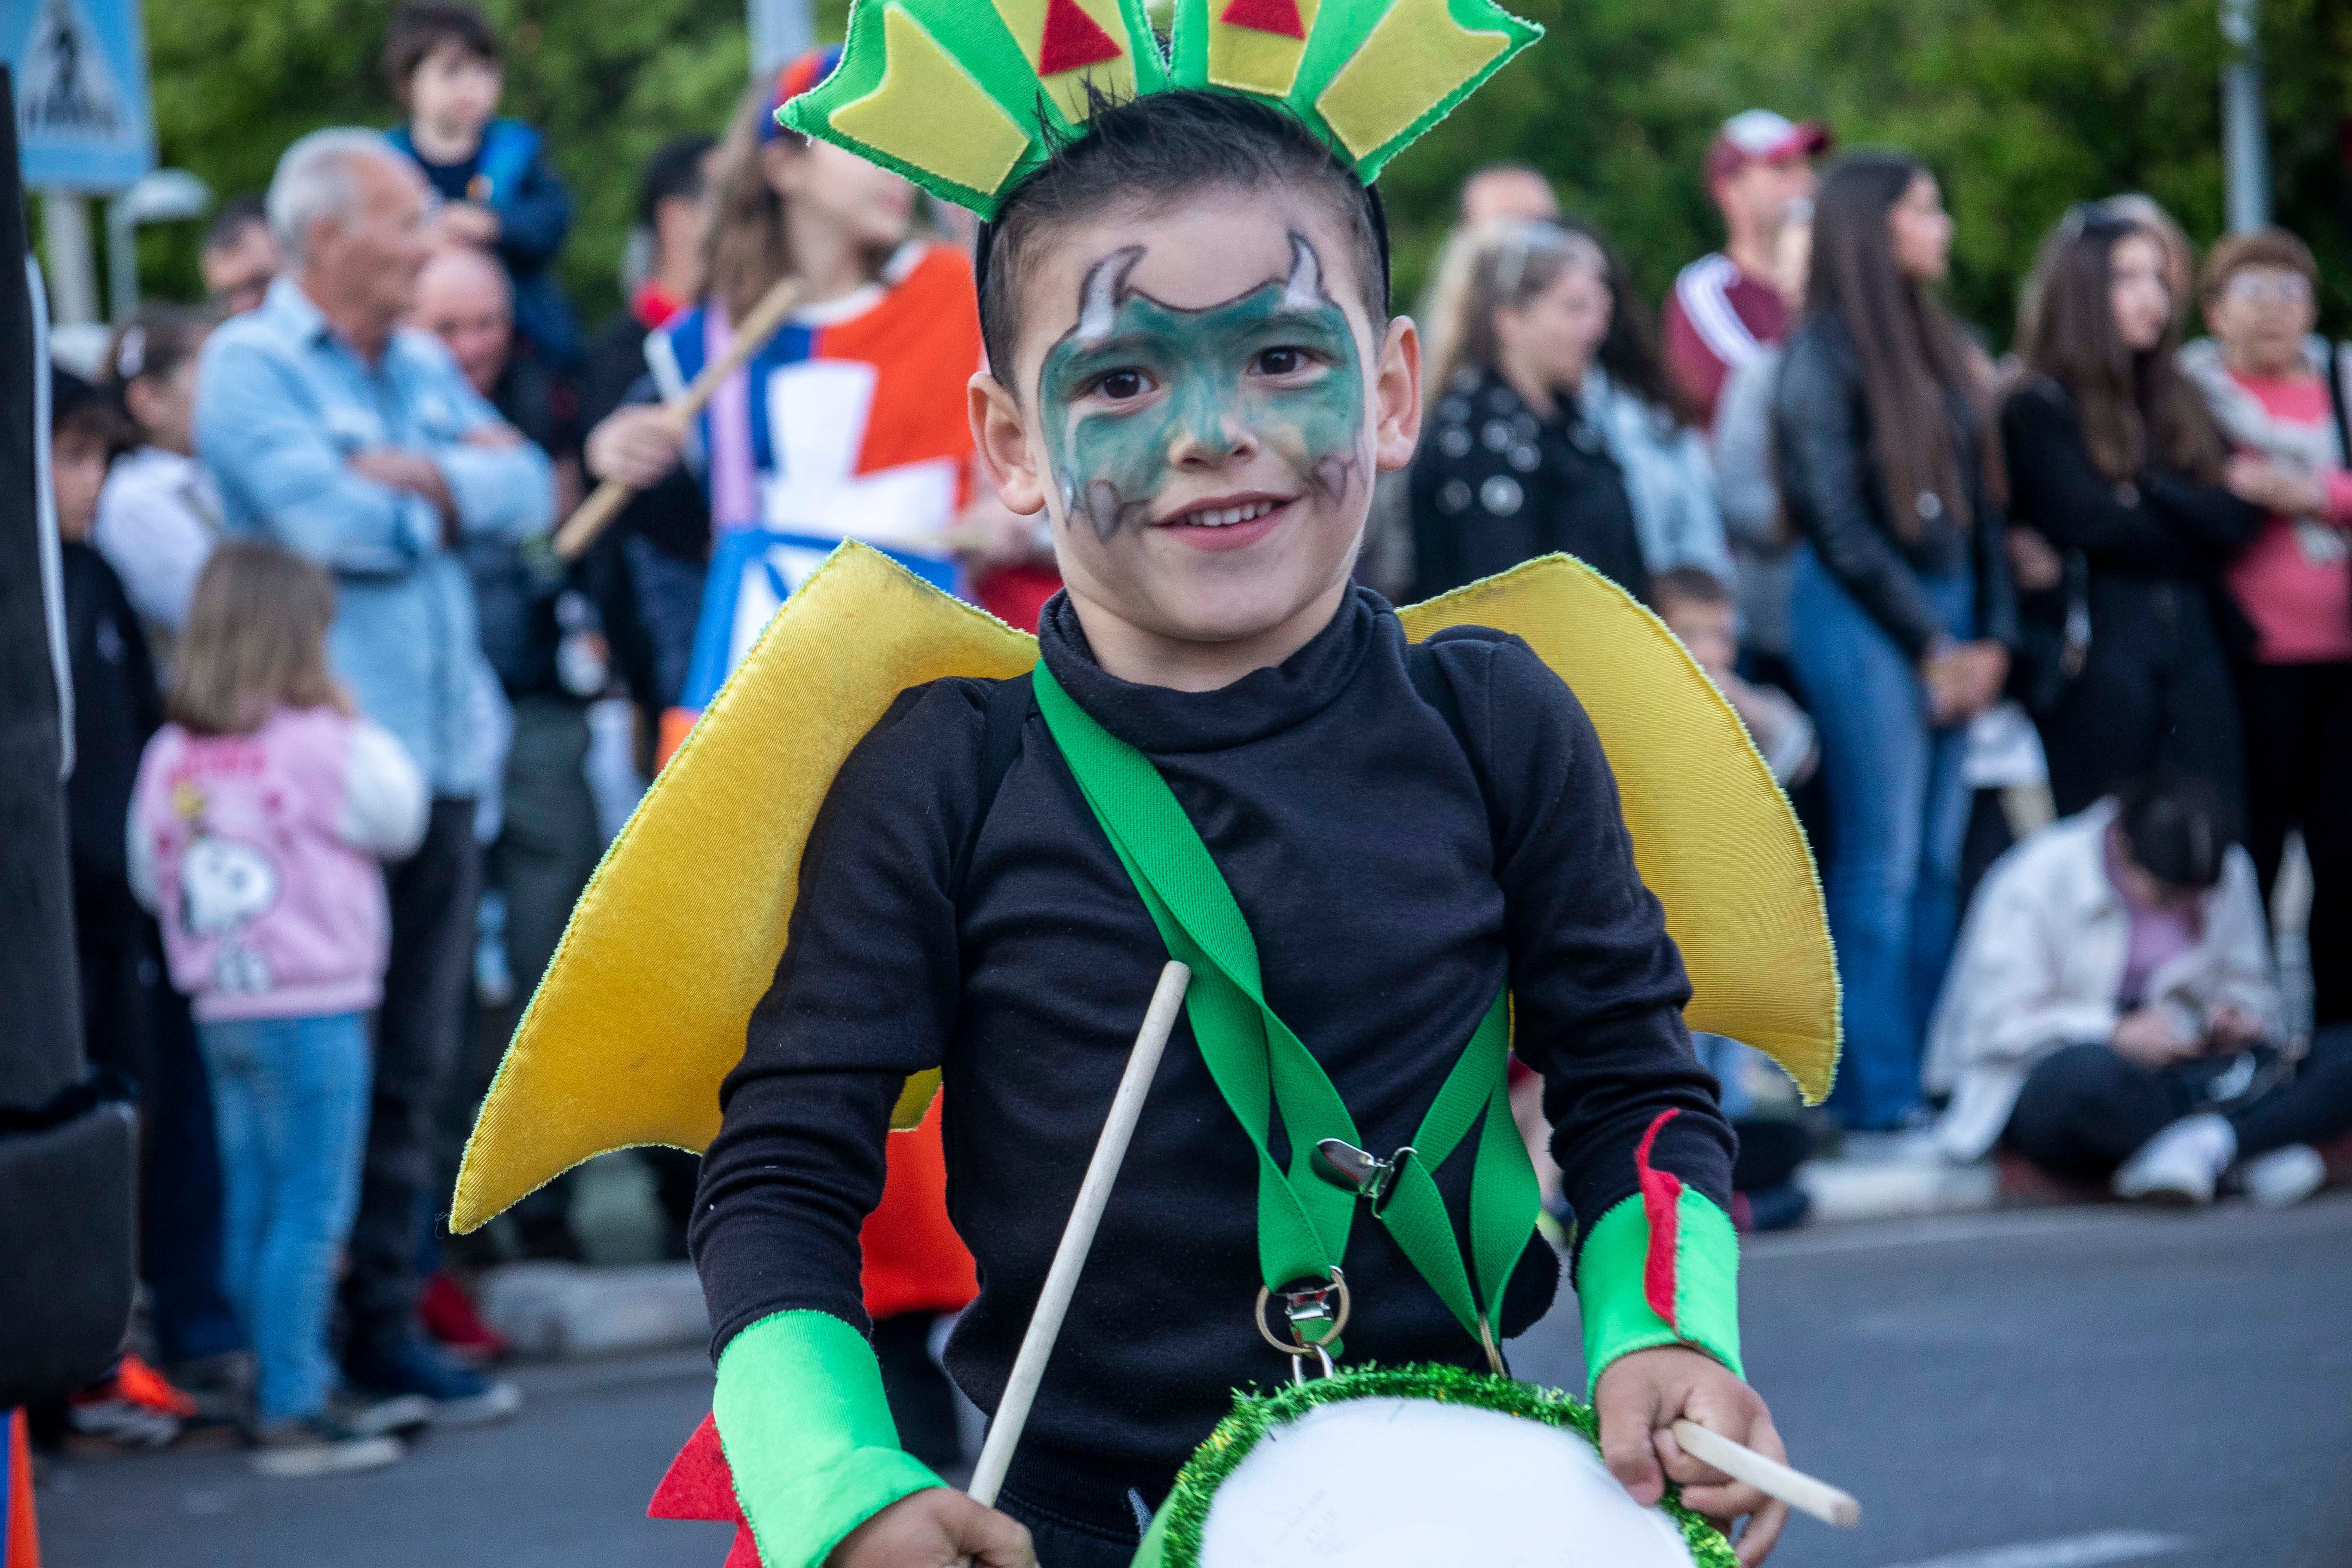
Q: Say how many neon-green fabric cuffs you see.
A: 2